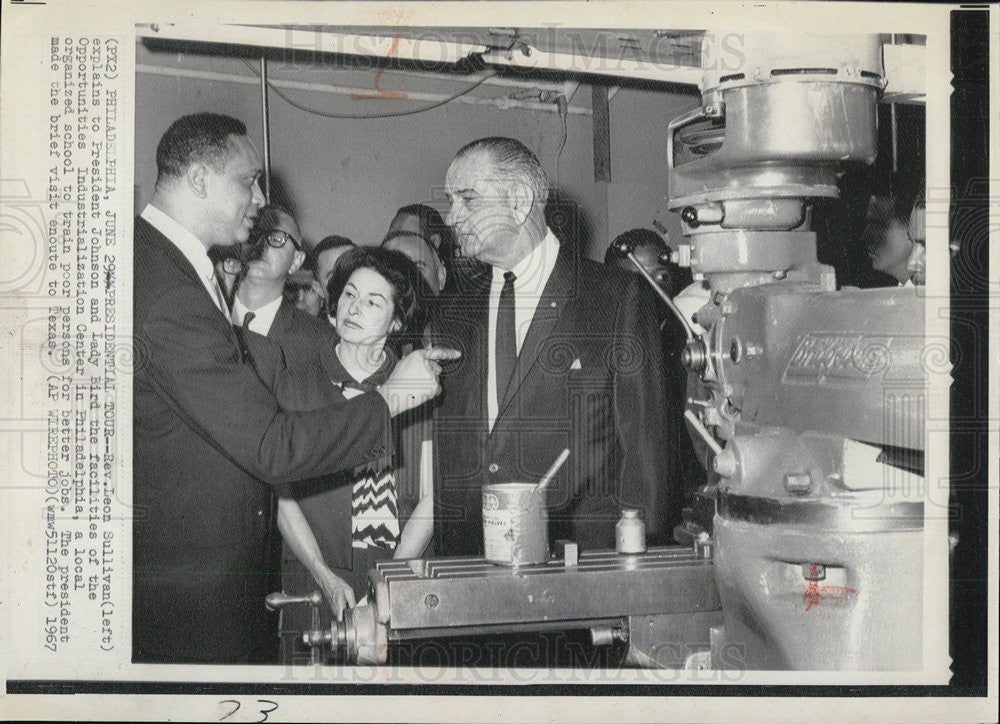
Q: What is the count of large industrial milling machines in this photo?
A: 1